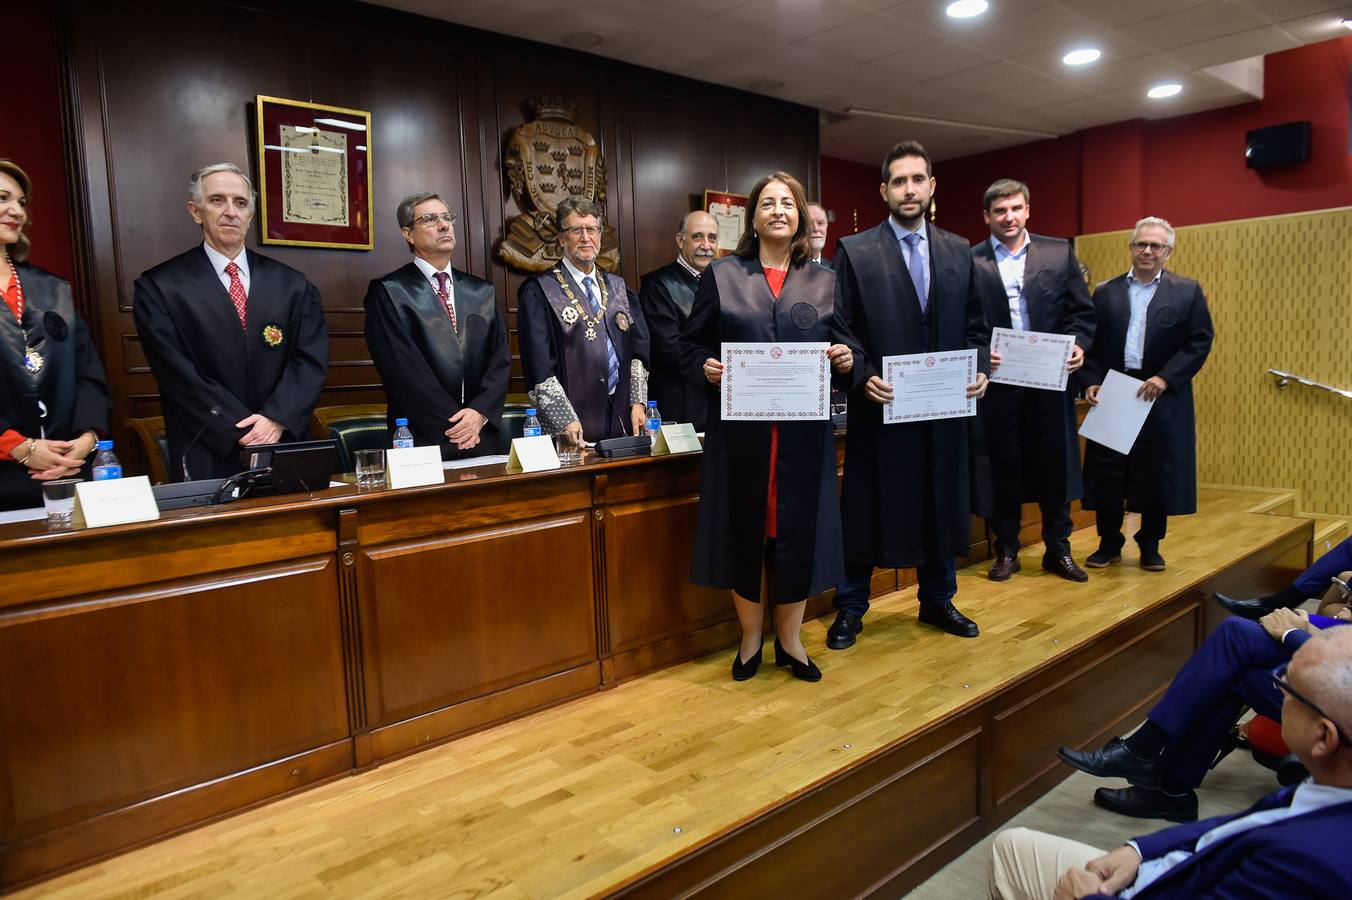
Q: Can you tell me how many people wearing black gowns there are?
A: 10